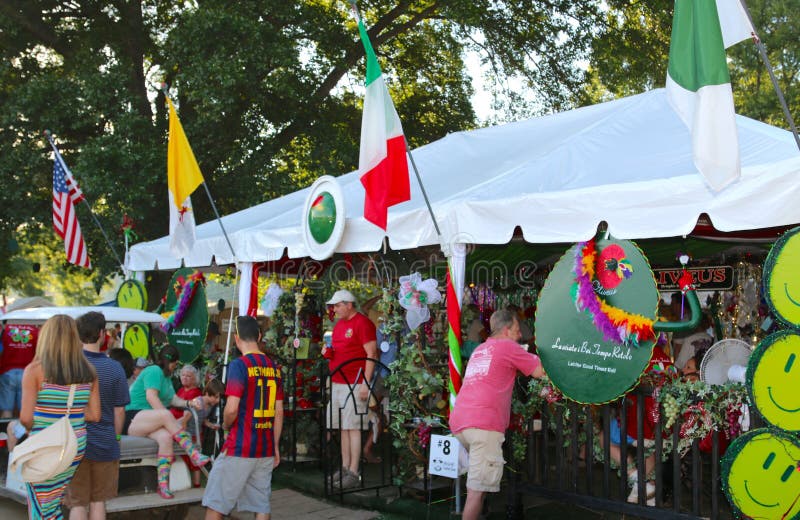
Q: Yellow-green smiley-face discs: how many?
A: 5